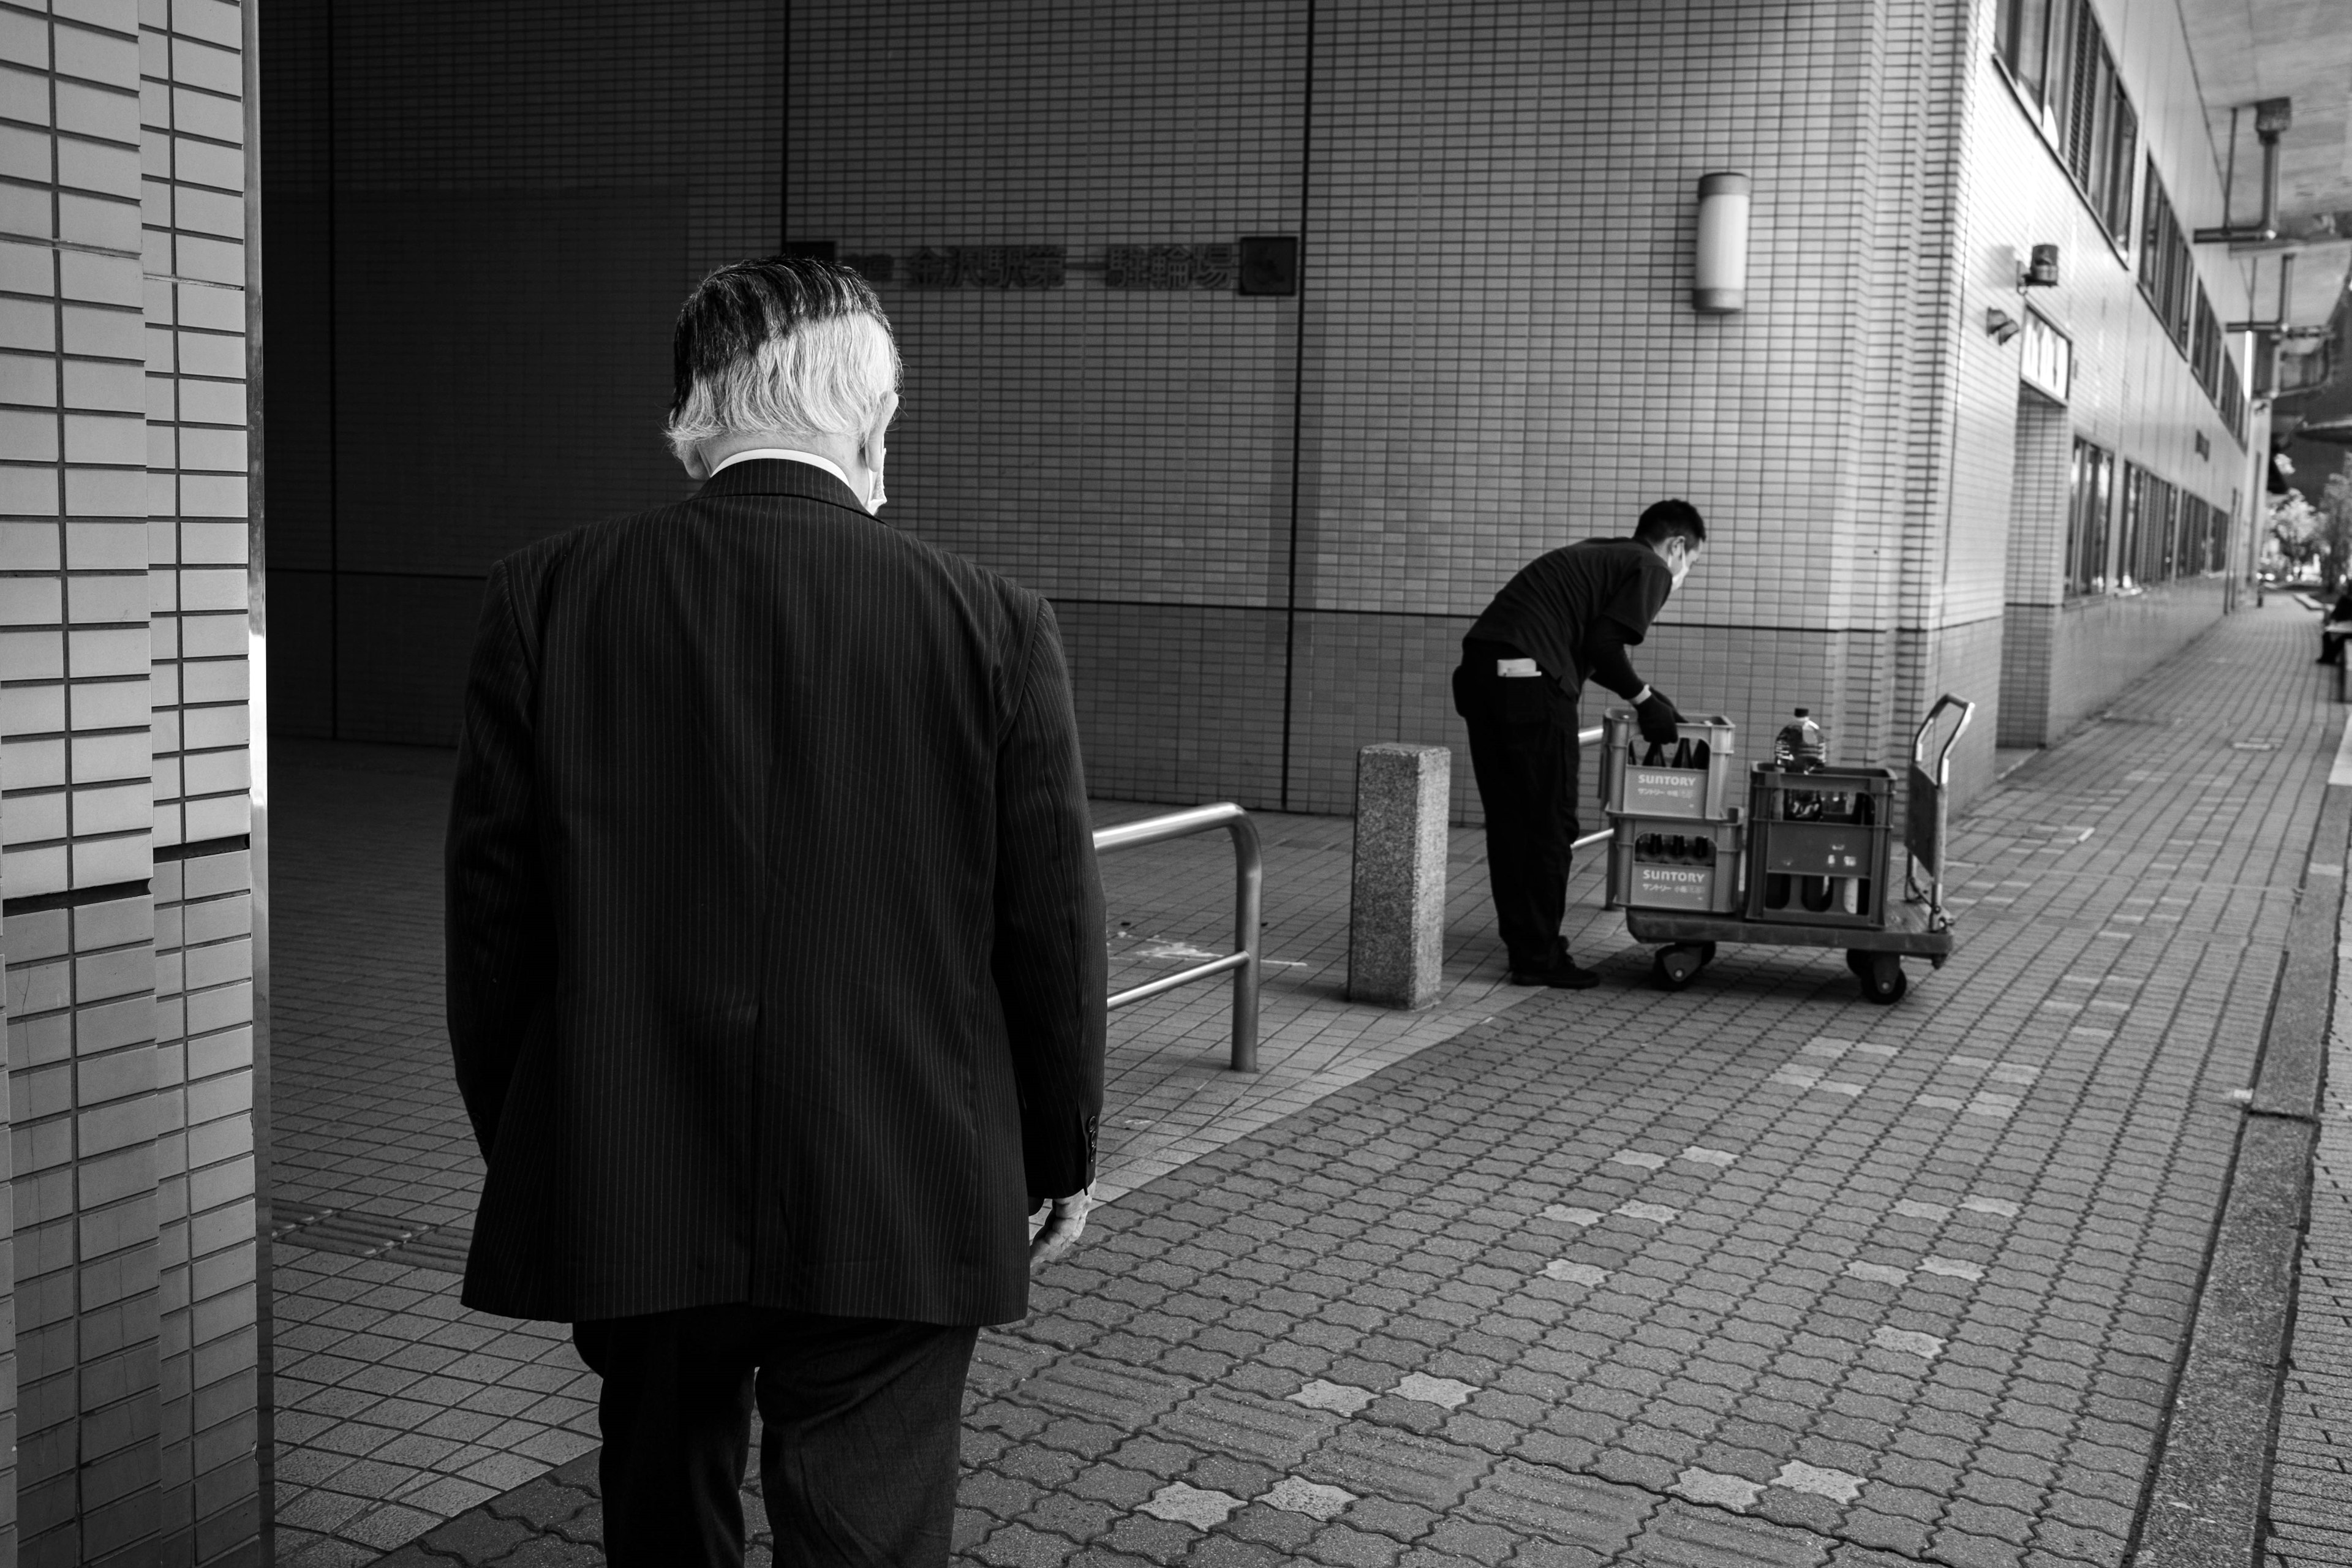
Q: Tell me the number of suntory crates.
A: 2